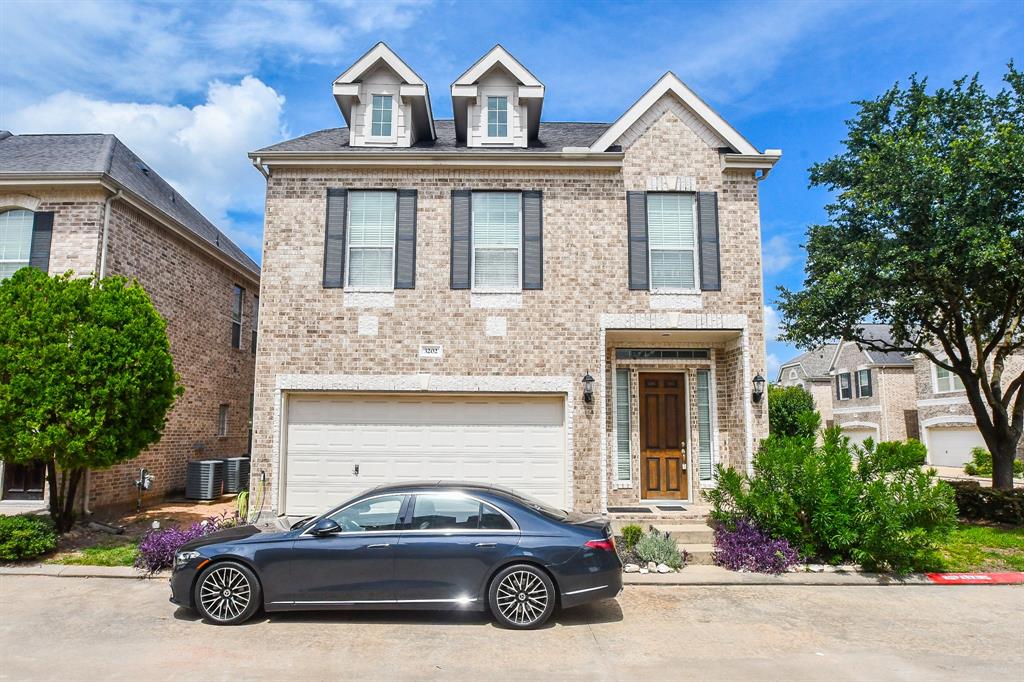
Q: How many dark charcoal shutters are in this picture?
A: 11